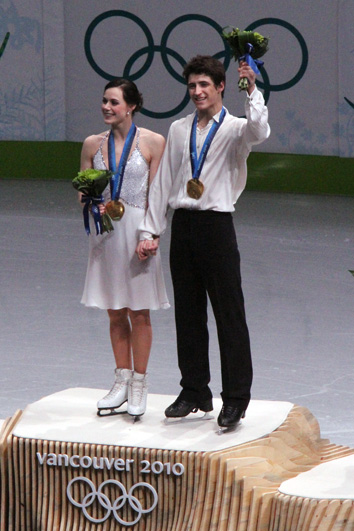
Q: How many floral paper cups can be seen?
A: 0